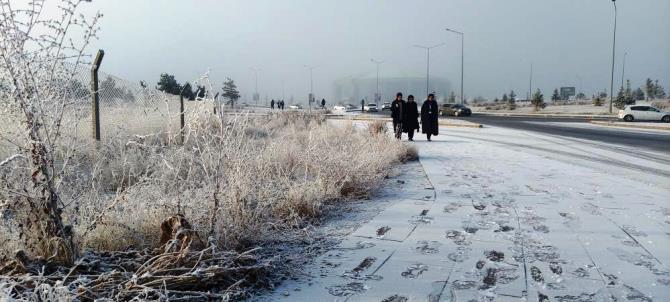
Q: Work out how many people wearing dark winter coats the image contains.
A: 3